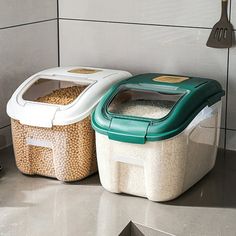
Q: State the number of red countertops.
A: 0